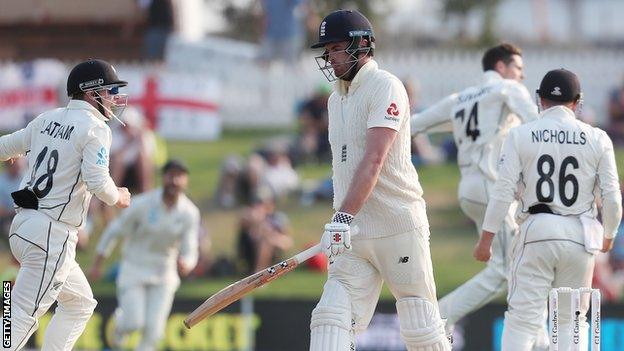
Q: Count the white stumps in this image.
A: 3